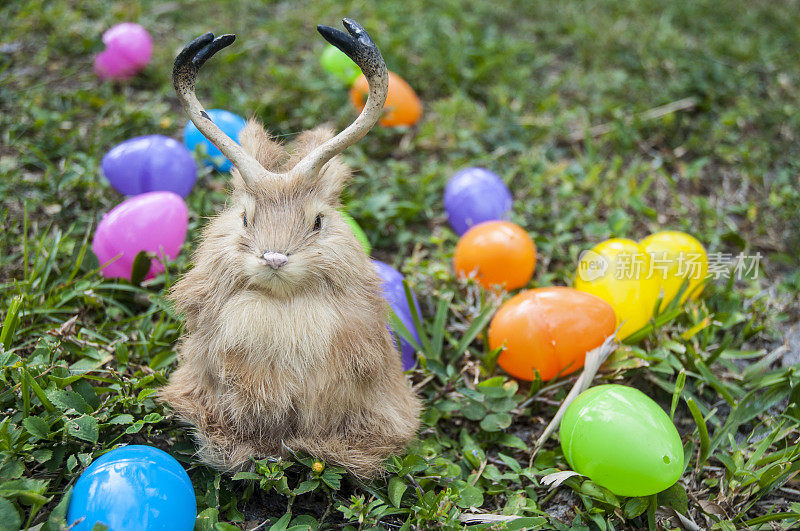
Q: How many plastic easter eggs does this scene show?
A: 15